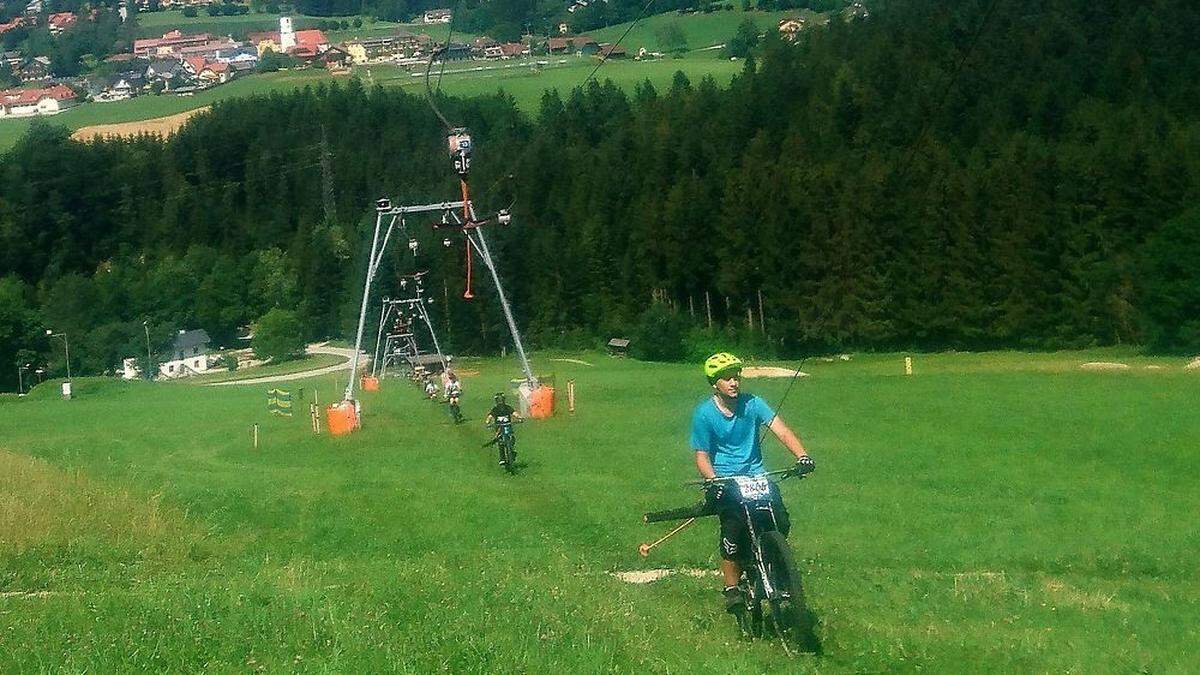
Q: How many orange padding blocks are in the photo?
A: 3